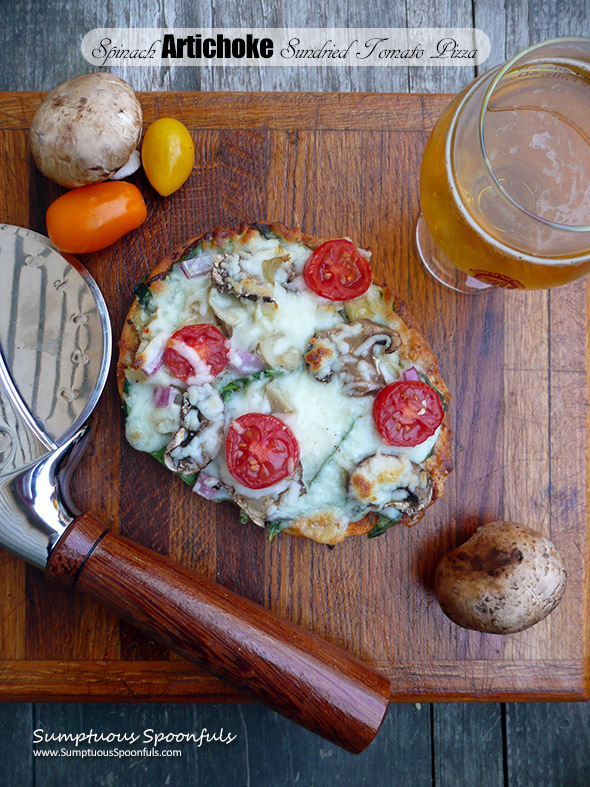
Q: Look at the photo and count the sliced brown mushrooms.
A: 5